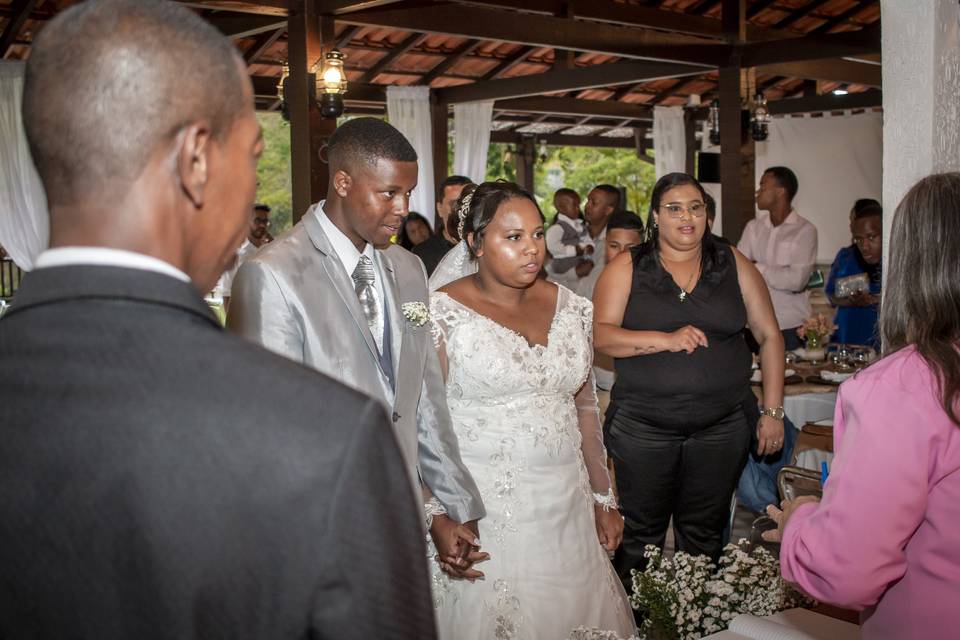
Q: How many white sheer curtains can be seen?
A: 4